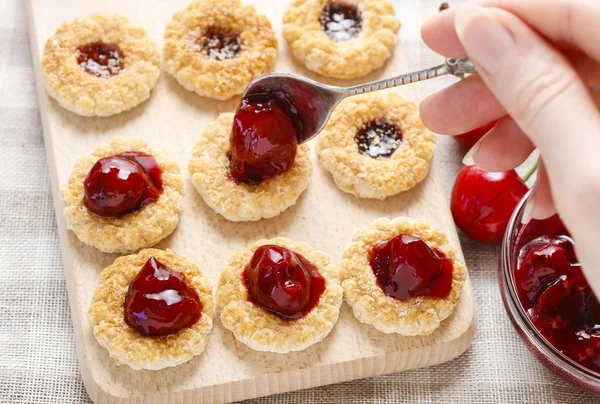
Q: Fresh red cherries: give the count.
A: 2